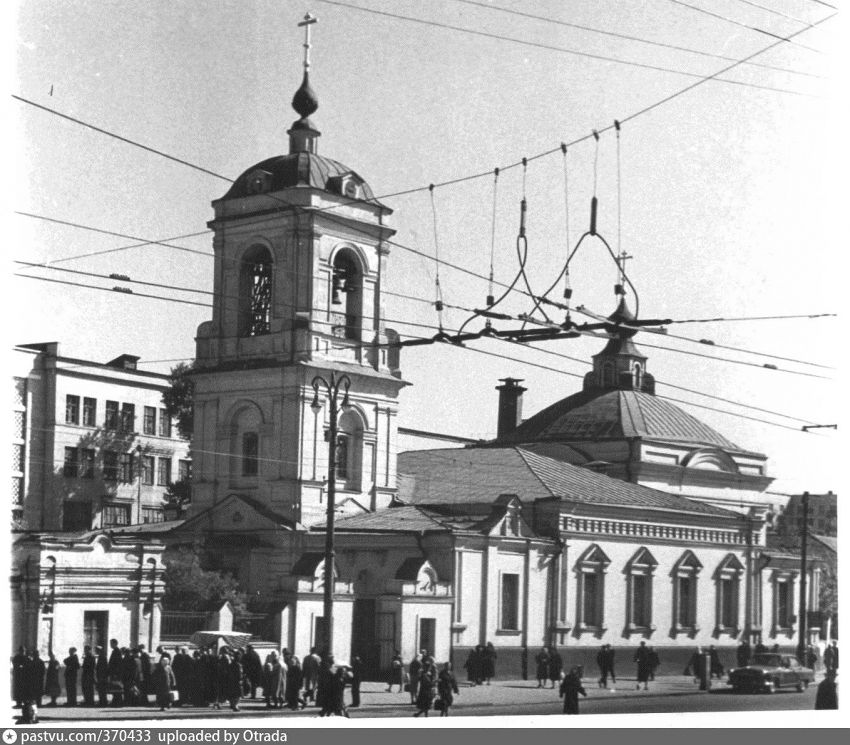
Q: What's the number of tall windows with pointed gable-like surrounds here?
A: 4